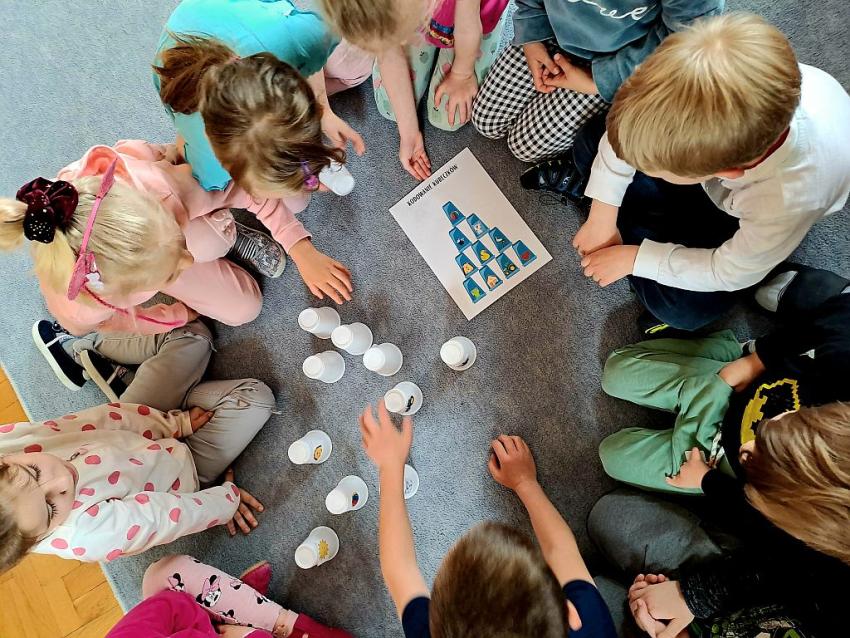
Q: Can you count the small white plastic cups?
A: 11